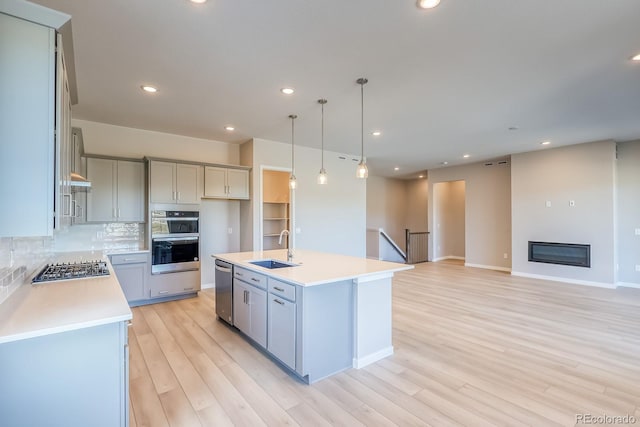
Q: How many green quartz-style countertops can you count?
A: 0